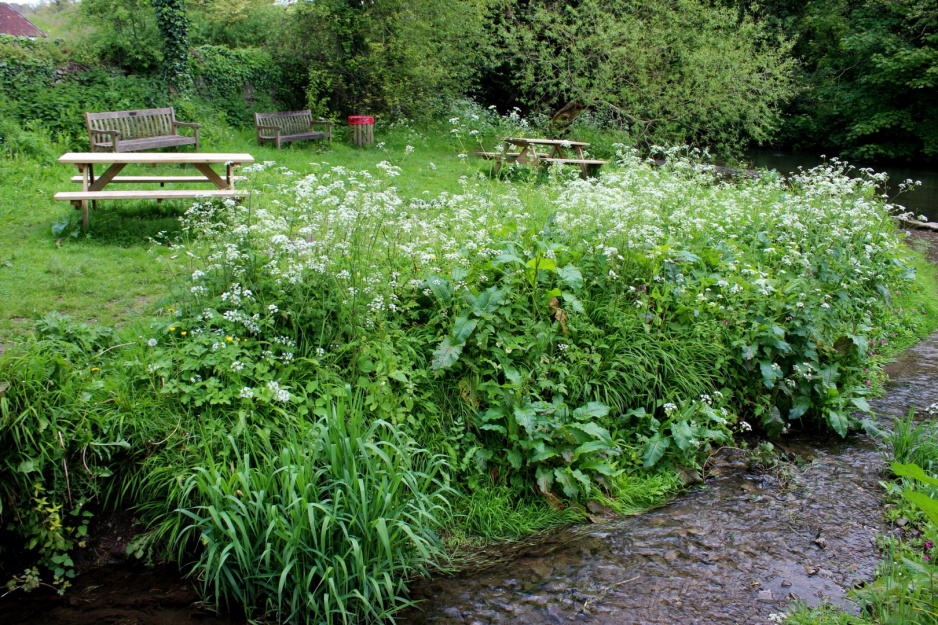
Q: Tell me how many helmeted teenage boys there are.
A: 0